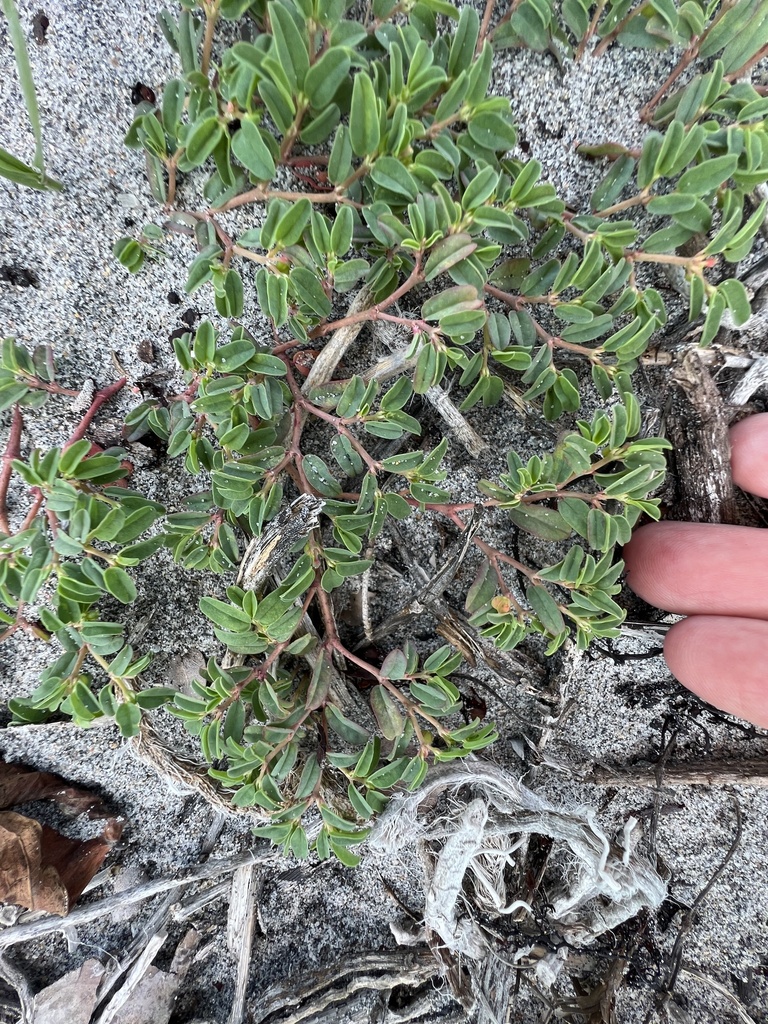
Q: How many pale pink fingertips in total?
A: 3